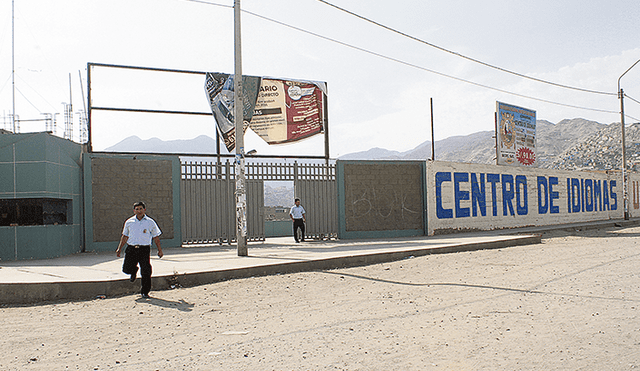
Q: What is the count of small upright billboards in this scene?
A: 1